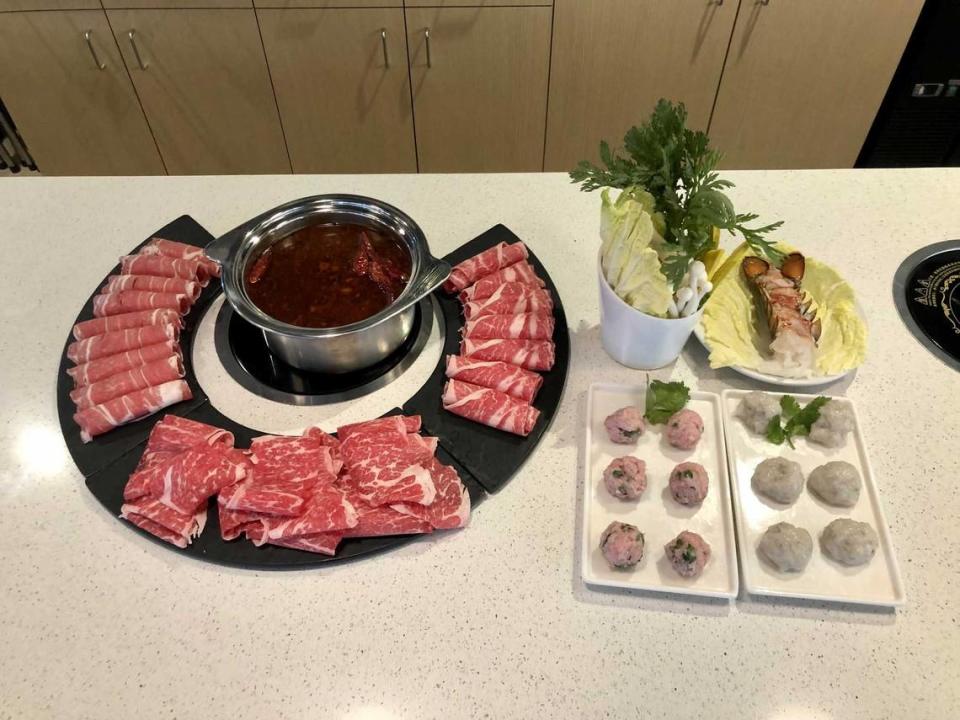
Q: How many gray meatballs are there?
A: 6